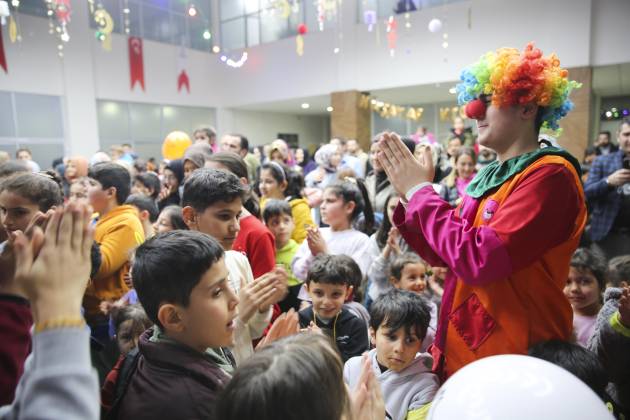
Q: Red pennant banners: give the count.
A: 3